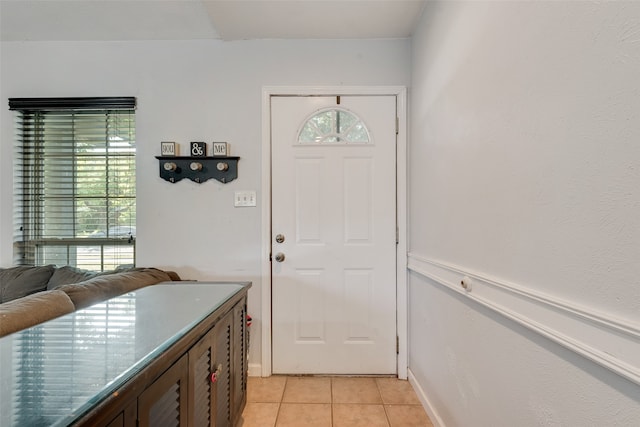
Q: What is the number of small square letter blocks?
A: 3